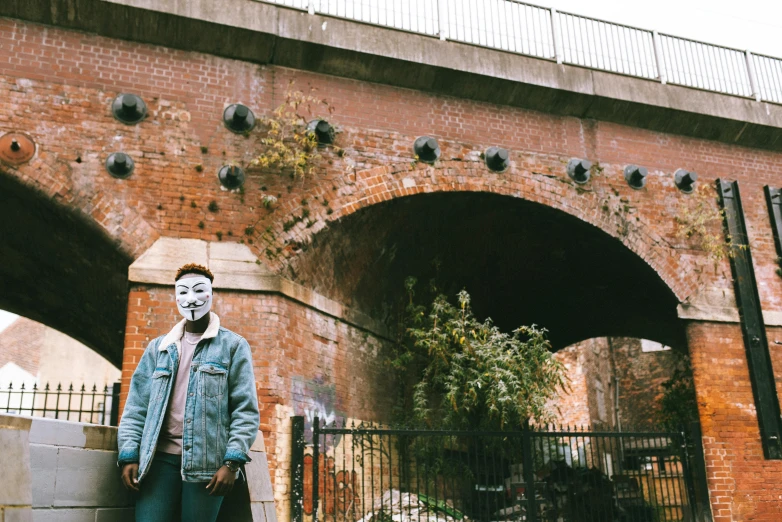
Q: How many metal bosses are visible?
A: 11